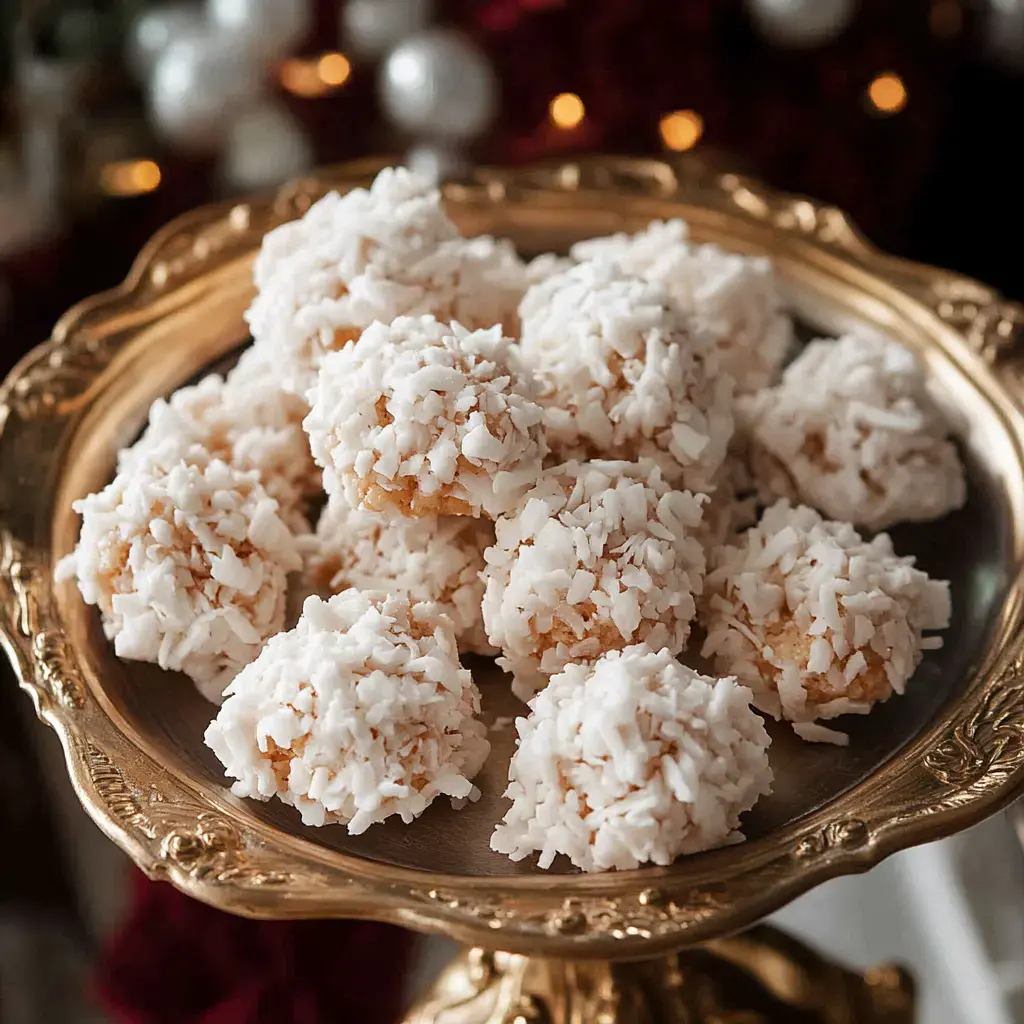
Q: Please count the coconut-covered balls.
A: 12